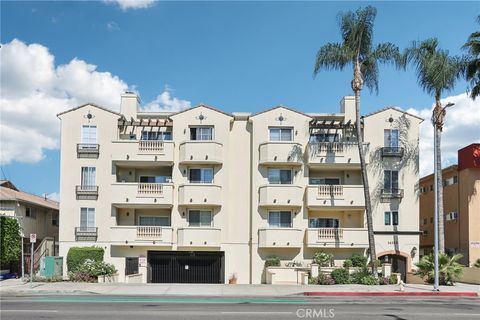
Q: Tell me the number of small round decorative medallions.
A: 4